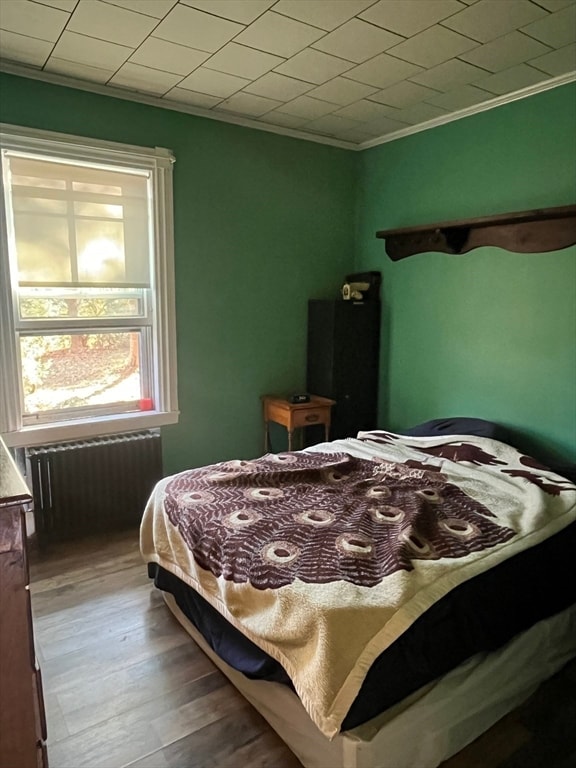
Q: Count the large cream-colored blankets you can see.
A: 1